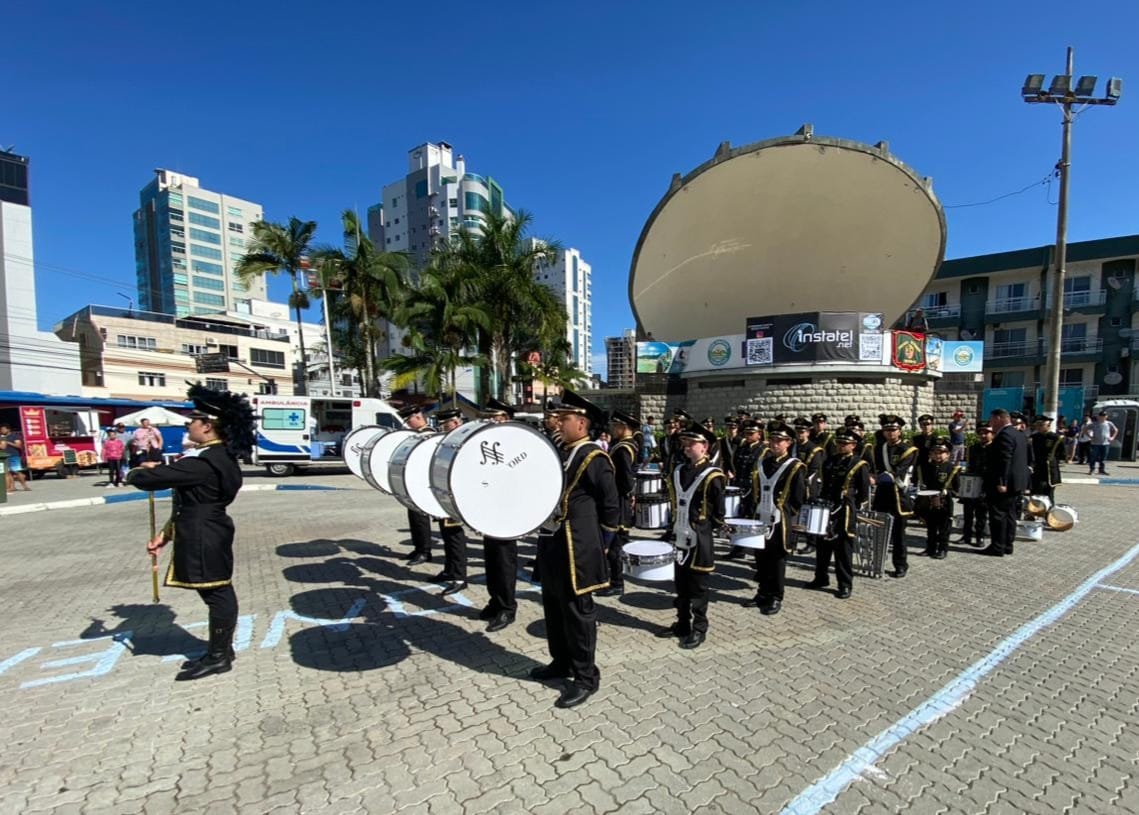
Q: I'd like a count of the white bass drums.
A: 4